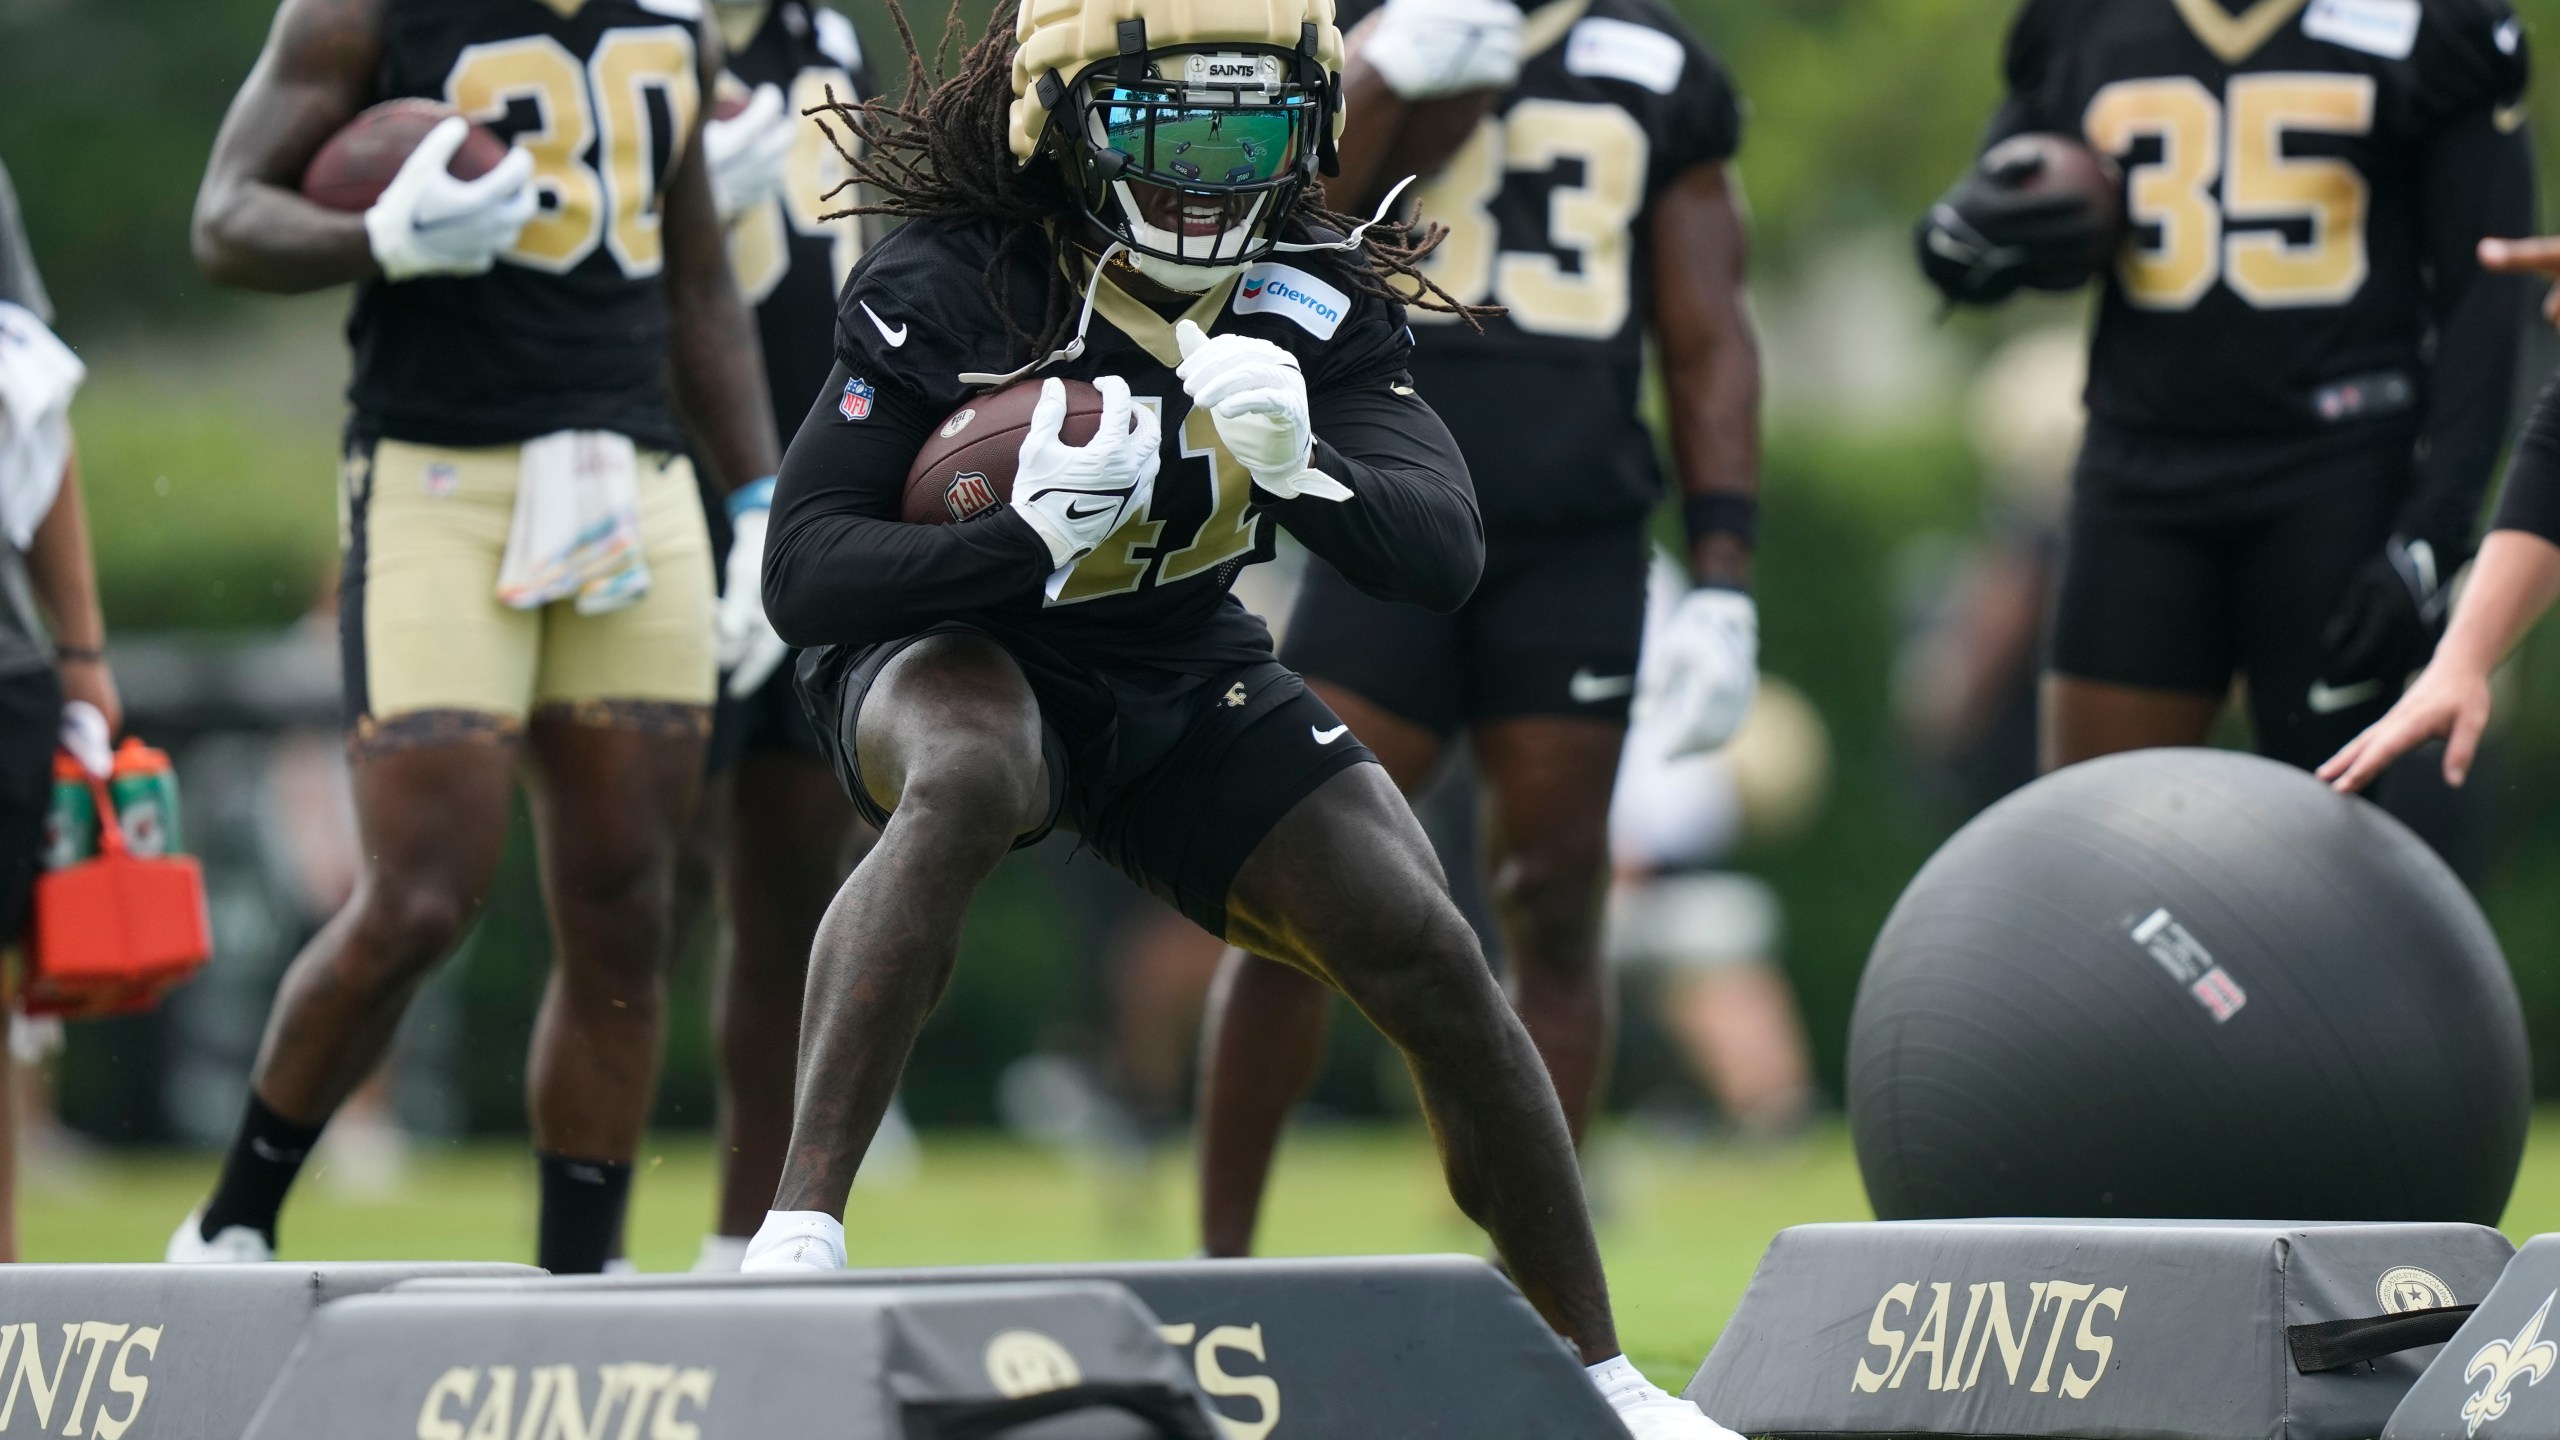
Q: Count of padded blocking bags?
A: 5